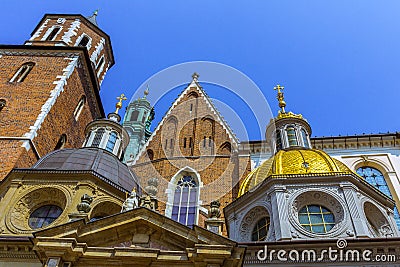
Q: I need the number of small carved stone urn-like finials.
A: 3